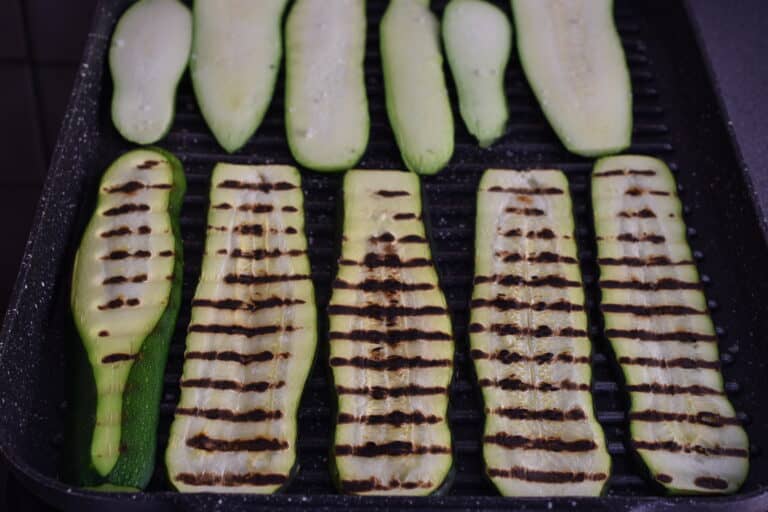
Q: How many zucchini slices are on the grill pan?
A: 11